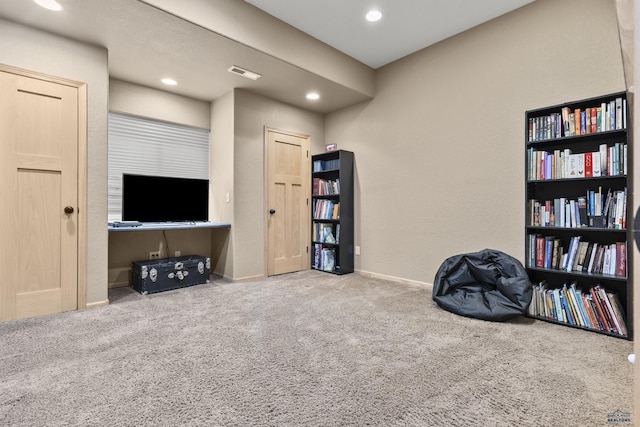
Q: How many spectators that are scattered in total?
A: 0